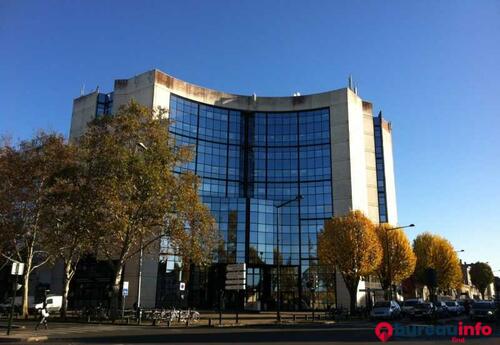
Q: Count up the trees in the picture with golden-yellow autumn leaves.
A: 3